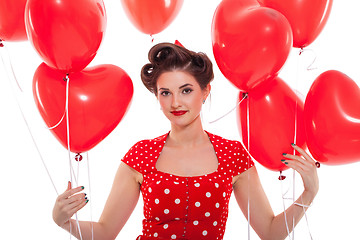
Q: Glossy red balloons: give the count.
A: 8